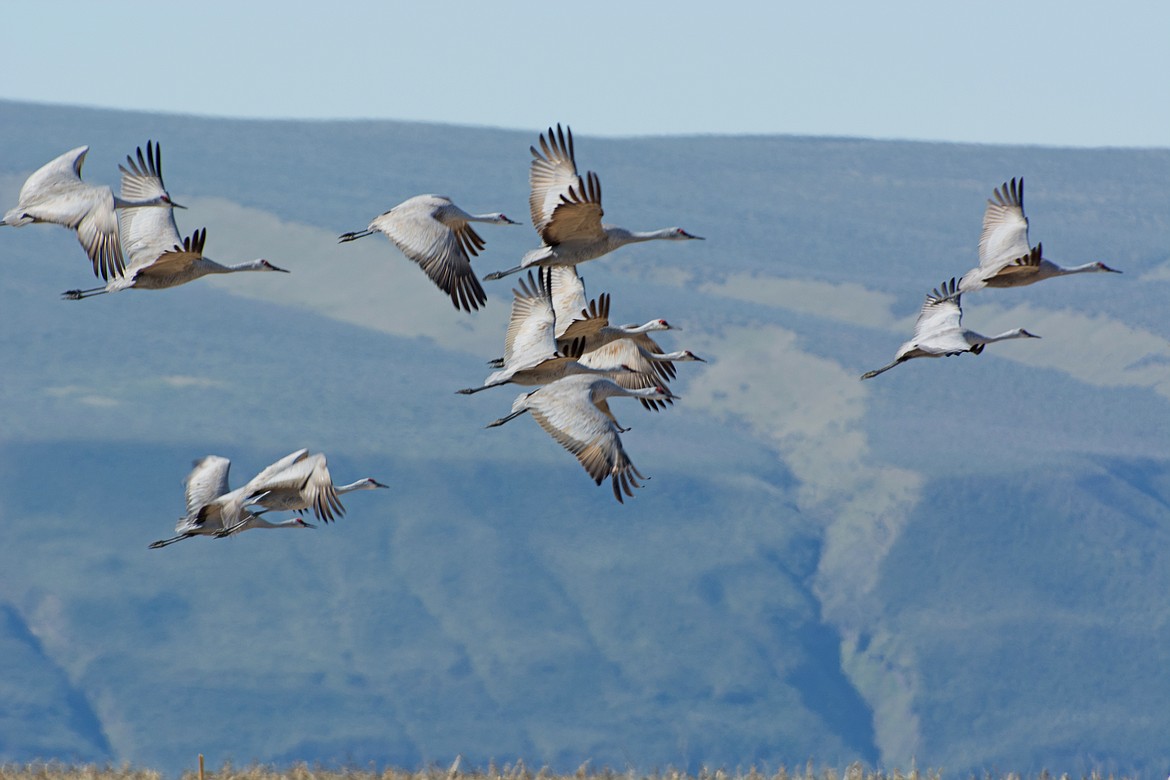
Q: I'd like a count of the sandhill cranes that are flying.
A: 12